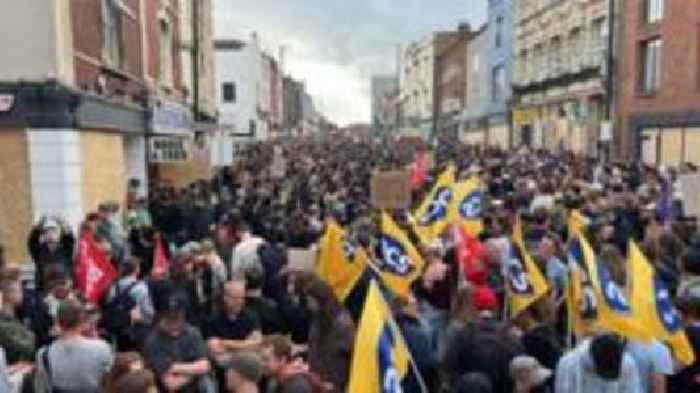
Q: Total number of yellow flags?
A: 9